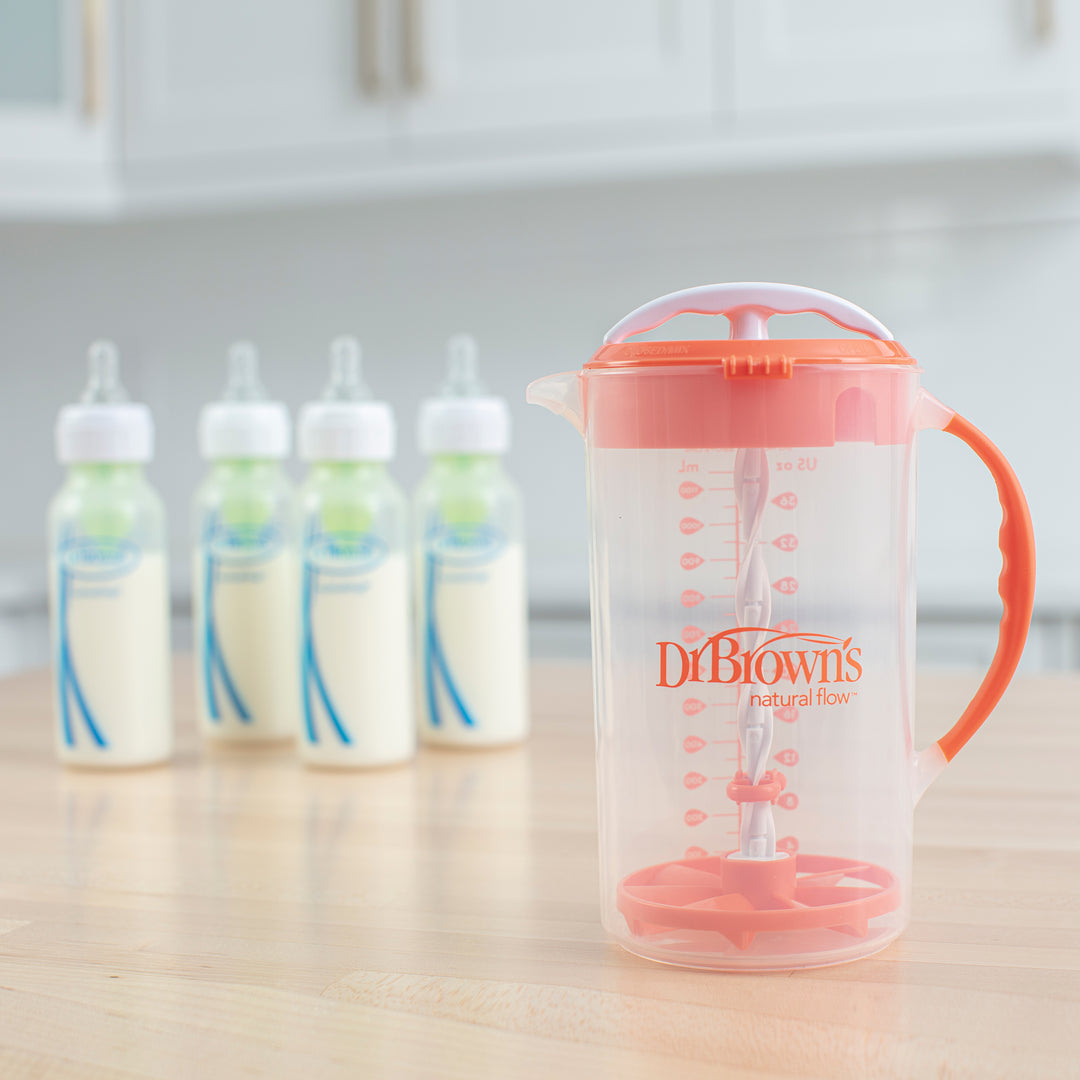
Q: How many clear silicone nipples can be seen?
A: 4